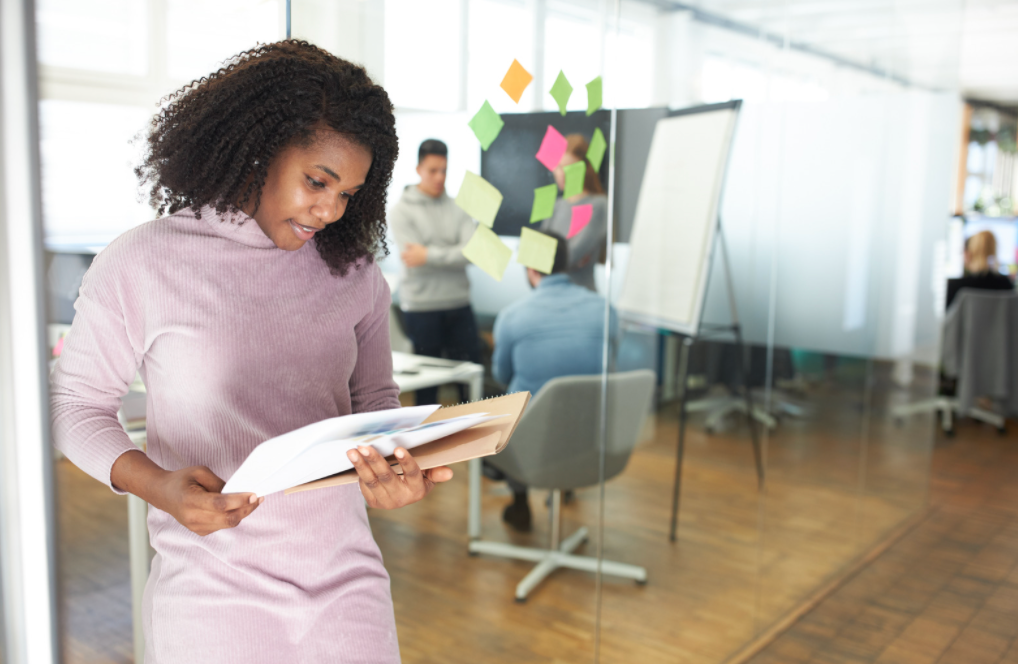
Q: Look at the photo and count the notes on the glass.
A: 12